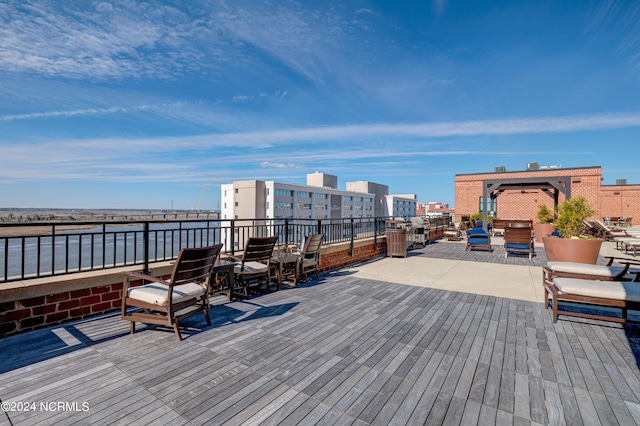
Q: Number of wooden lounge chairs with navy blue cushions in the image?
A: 2